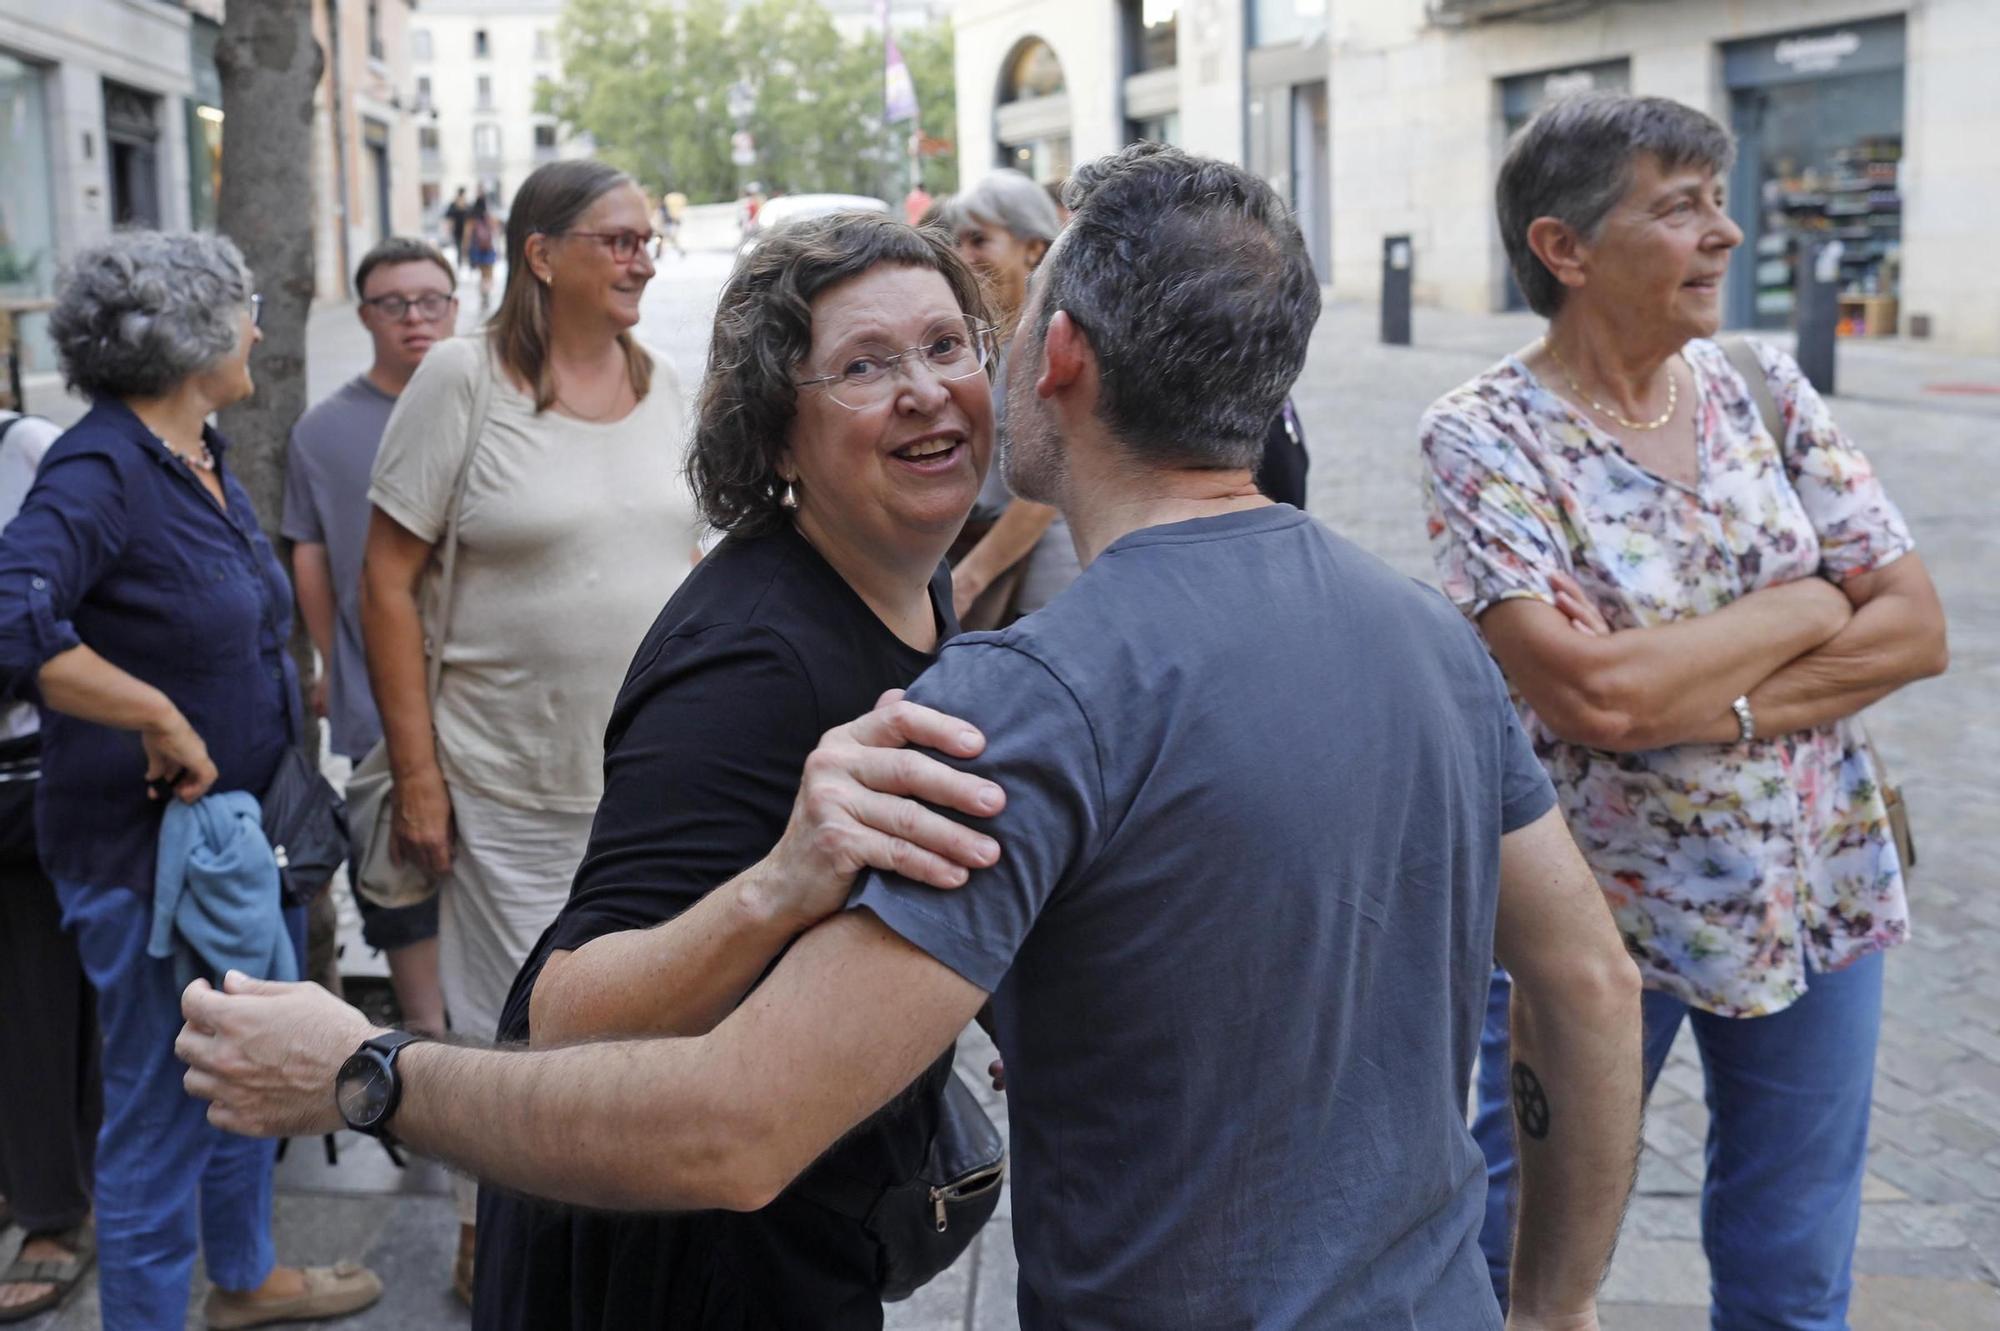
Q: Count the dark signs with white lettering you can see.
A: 2